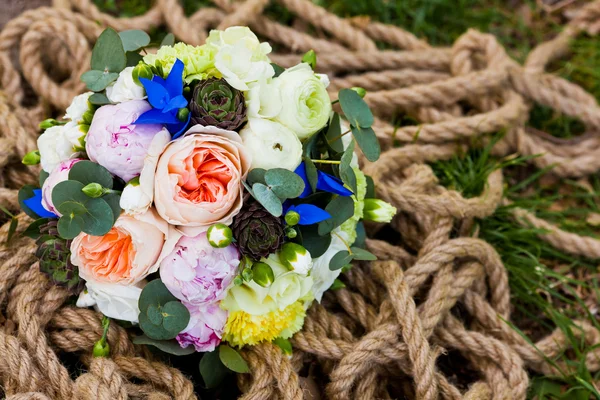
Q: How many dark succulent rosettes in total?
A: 3